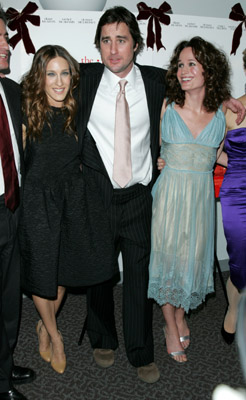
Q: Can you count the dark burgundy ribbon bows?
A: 3